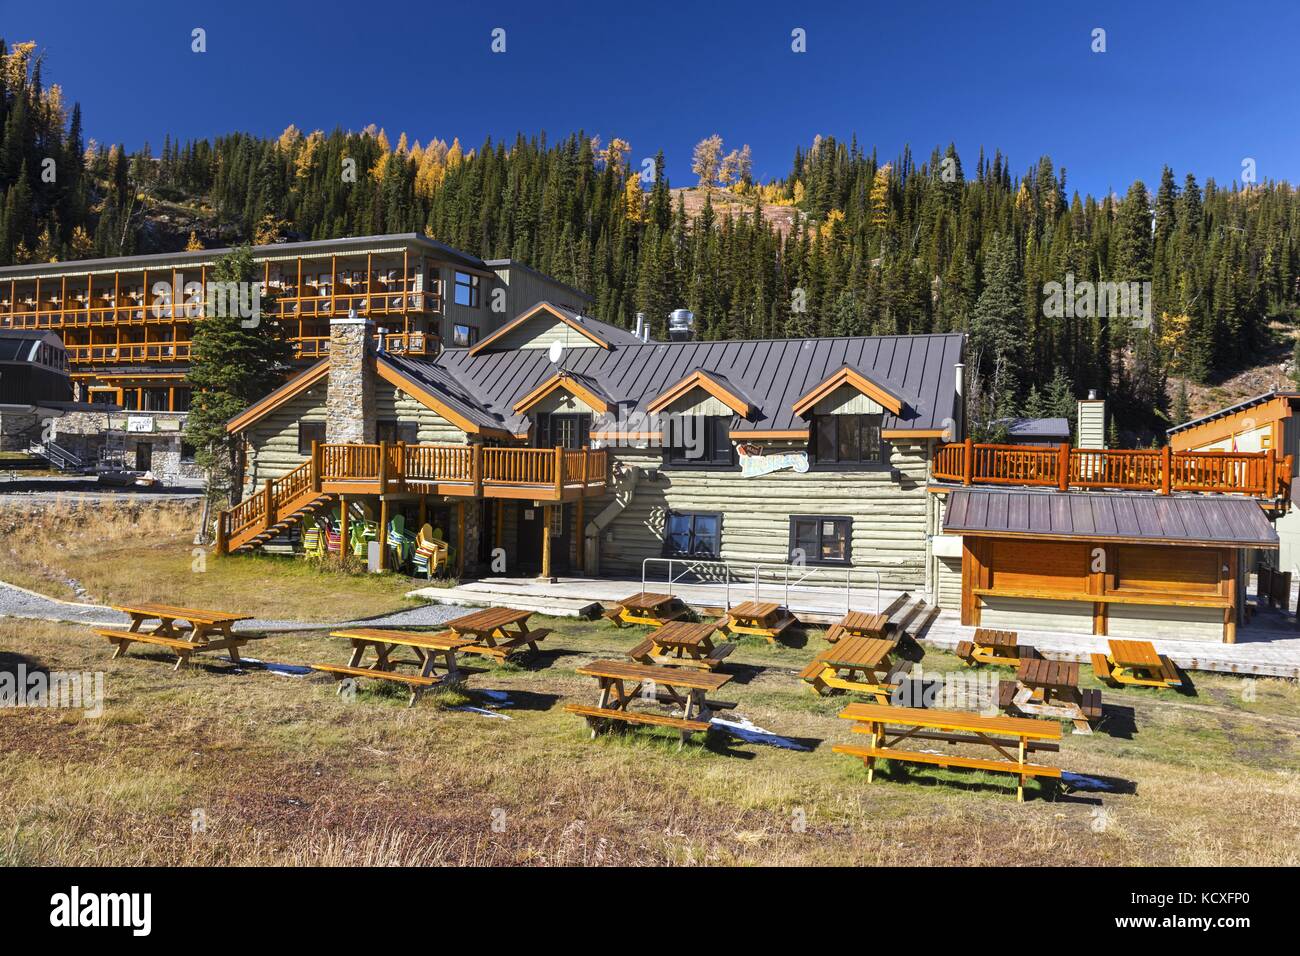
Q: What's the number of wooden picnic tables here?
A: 13